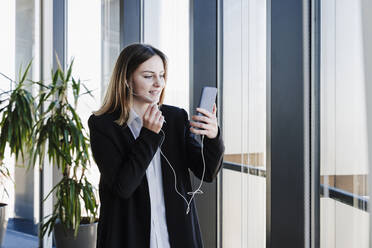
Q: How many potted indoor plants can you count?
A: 2